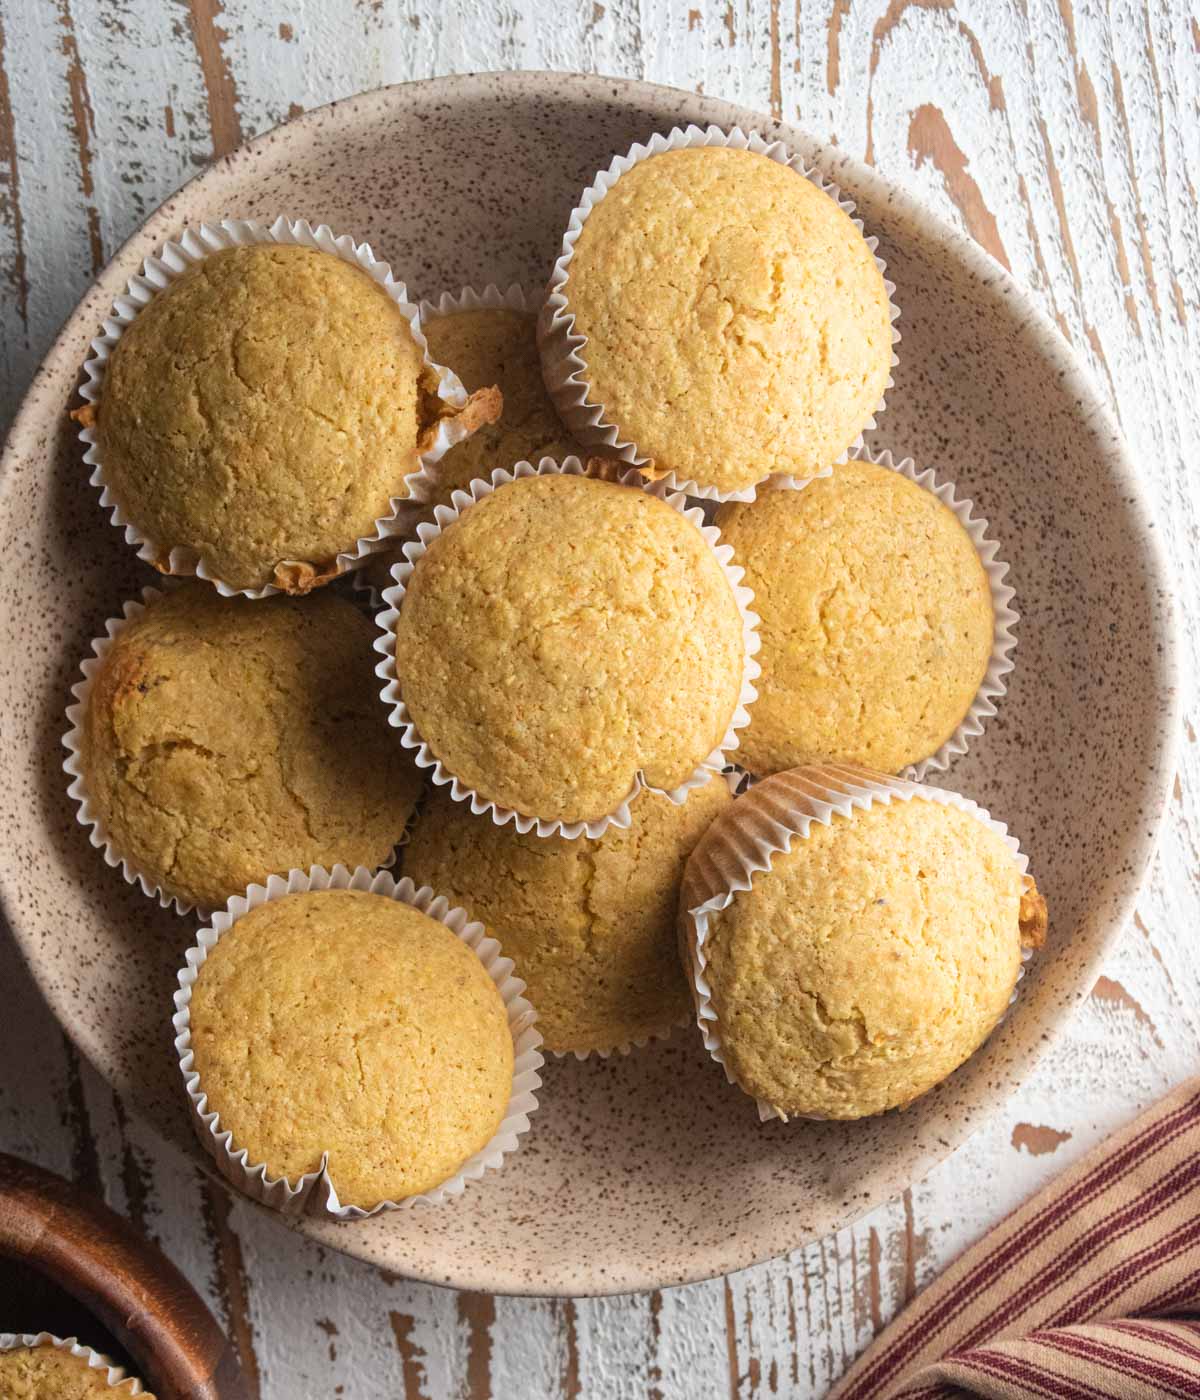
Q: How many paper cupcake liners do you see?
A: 10